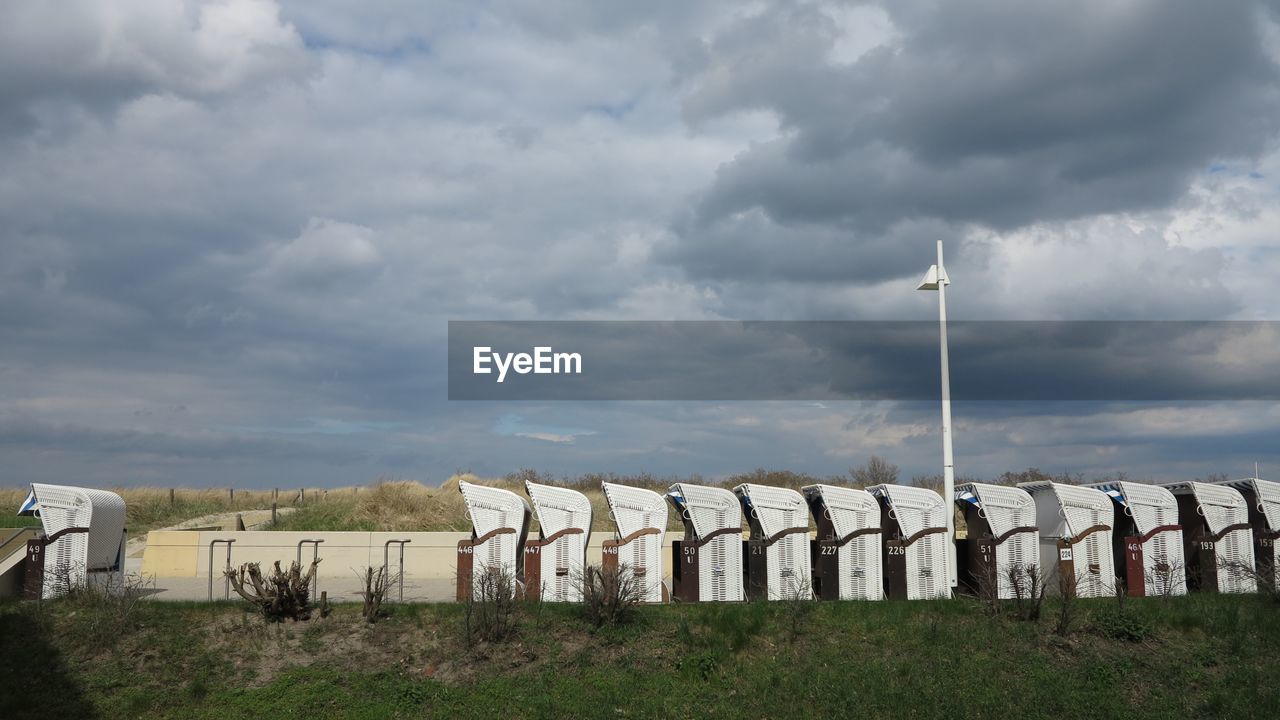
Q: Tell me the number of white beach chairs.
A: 13